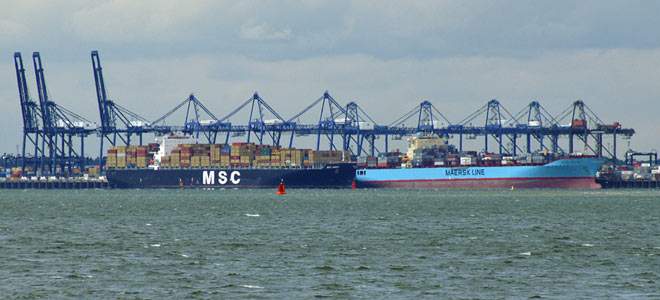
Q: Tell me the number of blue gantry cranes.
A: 11